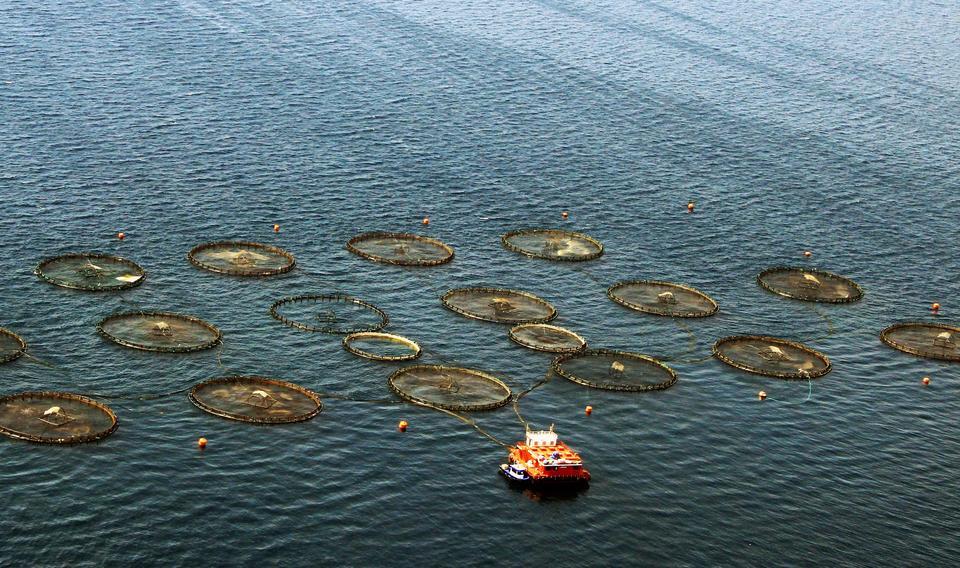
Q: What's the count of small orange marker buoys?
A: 12